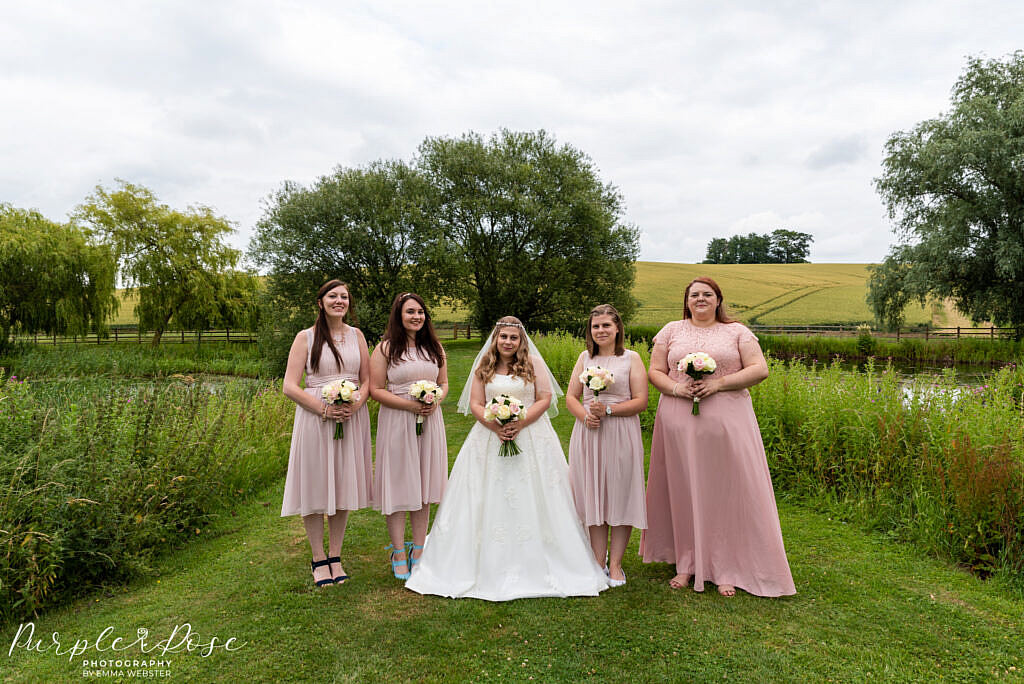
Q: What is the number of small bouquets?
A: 4